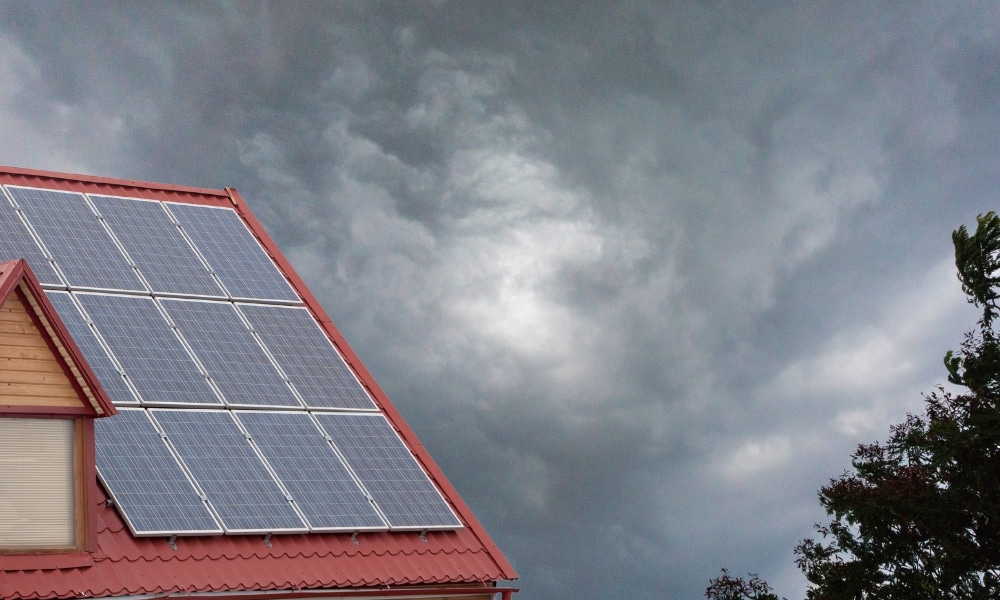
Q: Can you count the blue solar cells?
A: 12